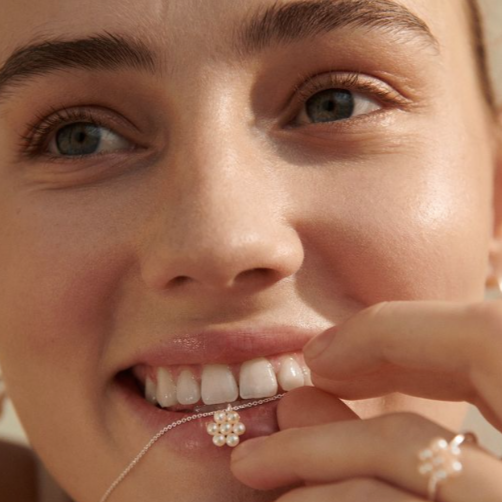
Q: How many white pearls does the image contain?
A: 14